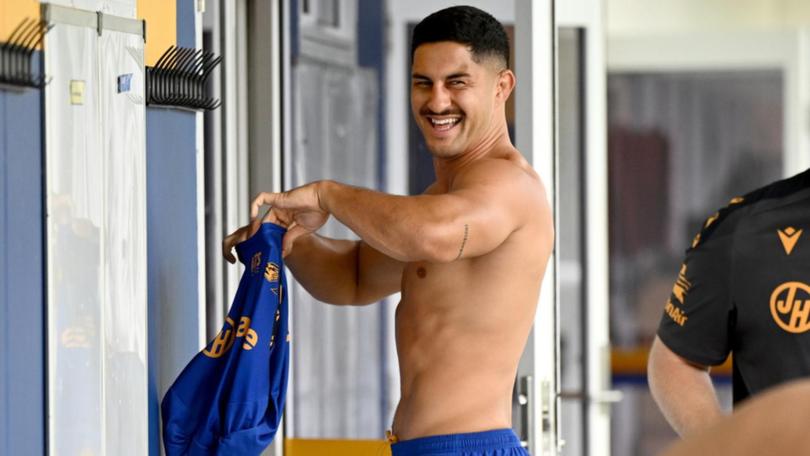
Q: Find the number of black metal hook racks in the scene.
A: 2